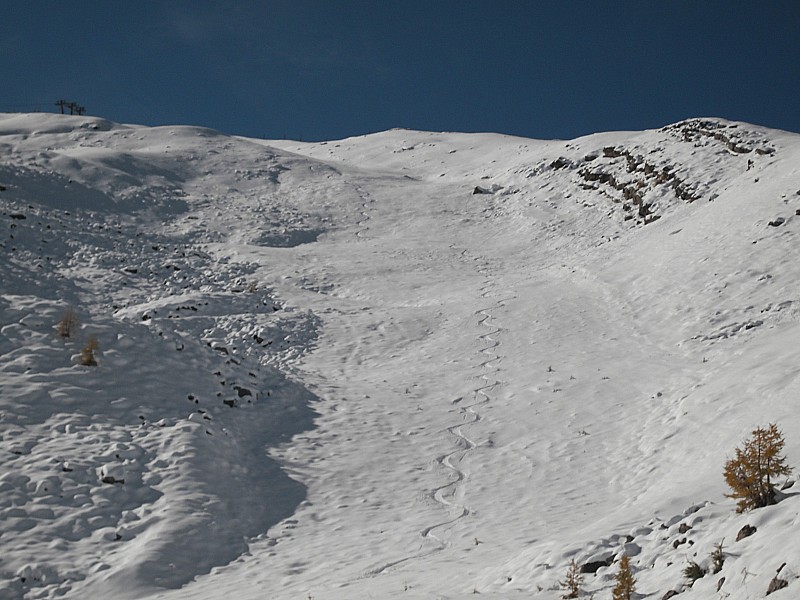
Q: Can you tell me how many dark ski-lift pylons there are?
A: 3